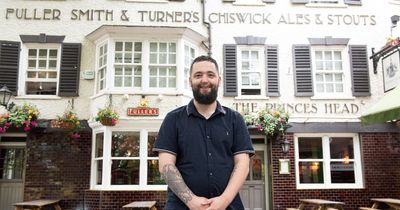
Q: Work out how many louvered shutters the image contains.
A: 6